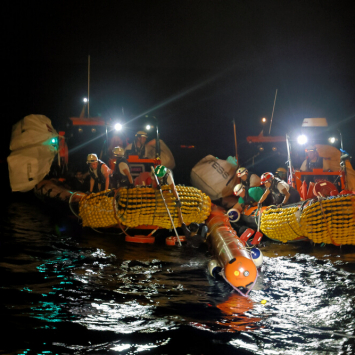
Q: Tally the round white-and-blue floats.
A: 3